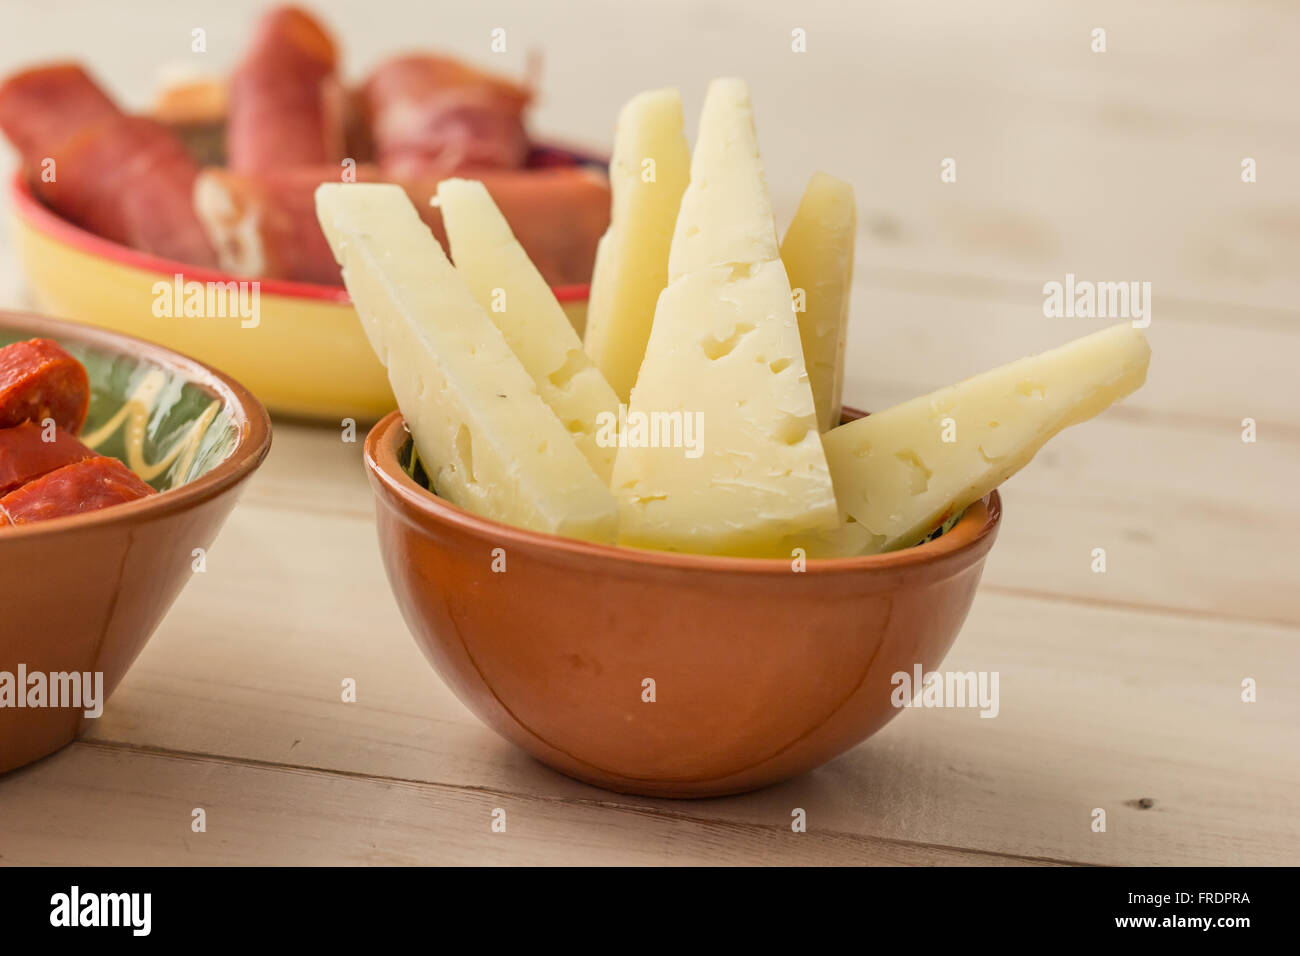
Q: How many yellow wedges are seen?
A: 6